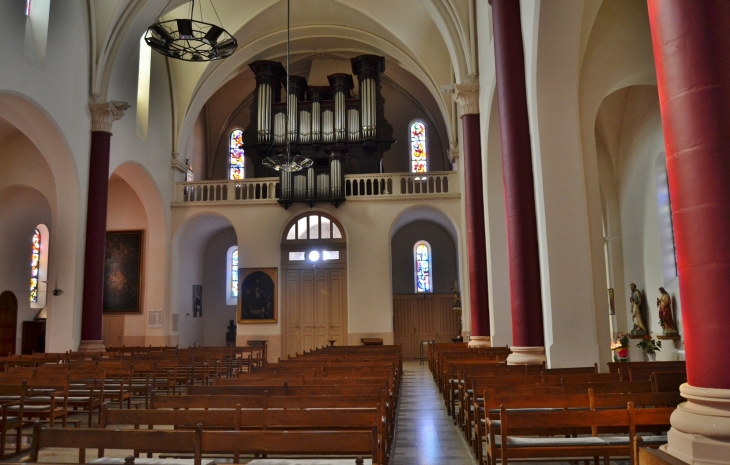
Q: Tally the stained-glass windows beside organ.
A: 2